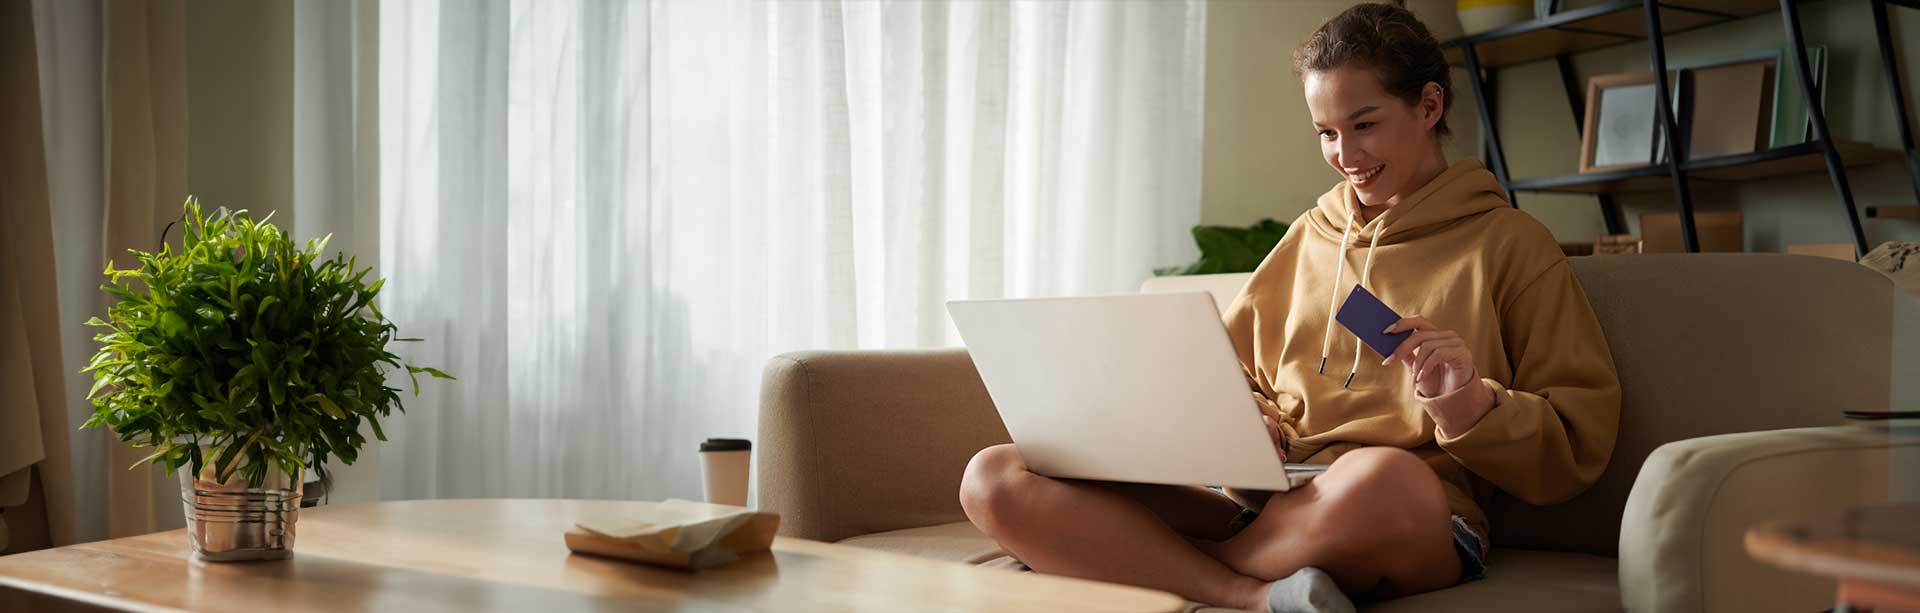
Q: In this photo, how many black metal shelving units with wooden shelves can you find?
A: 1